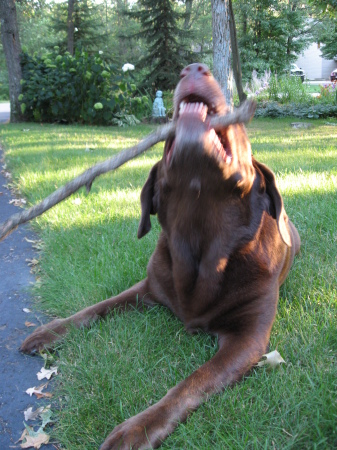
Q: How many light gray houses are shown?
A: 1